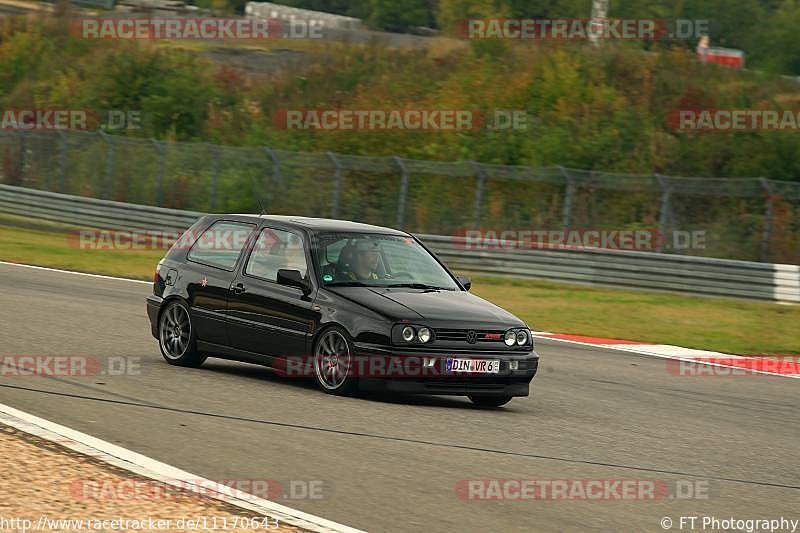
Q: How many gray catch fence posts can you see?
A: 12